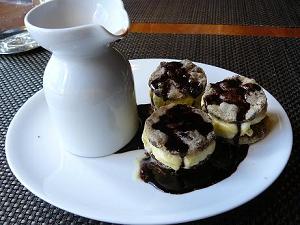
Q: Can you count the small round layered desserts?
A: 3